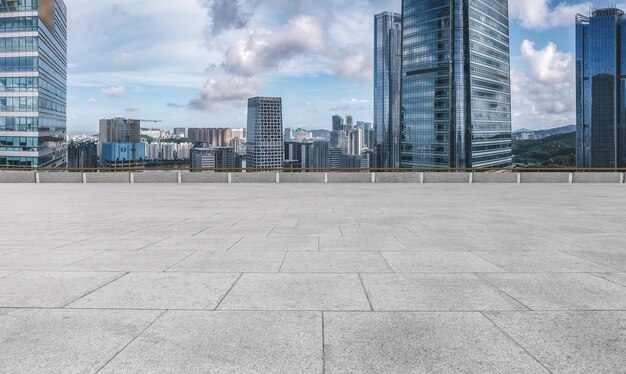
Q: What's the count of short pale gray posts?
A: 13